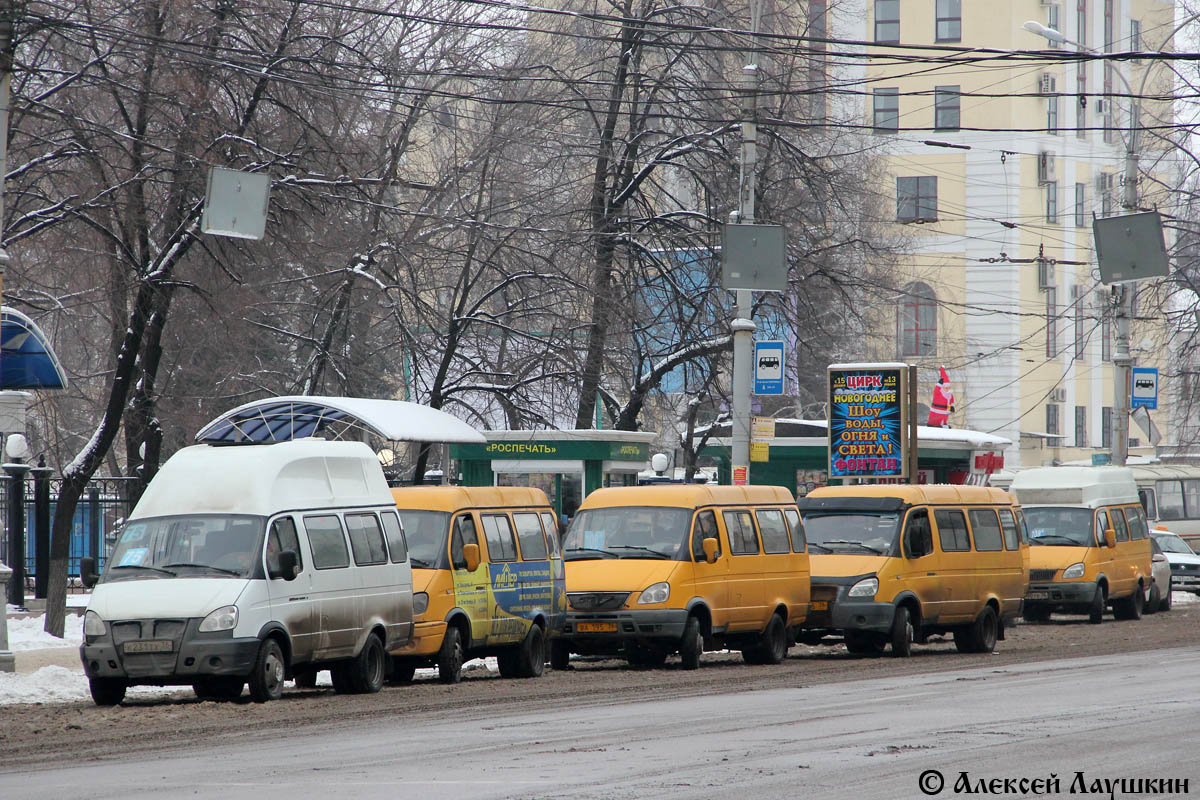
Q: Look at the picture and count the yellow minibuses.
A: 4